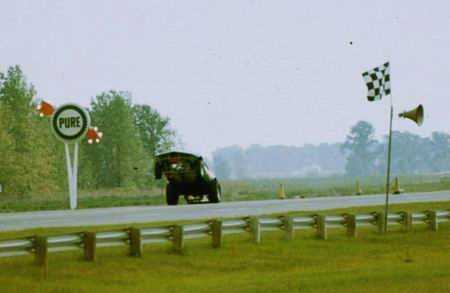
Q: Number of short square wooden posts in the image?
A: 12